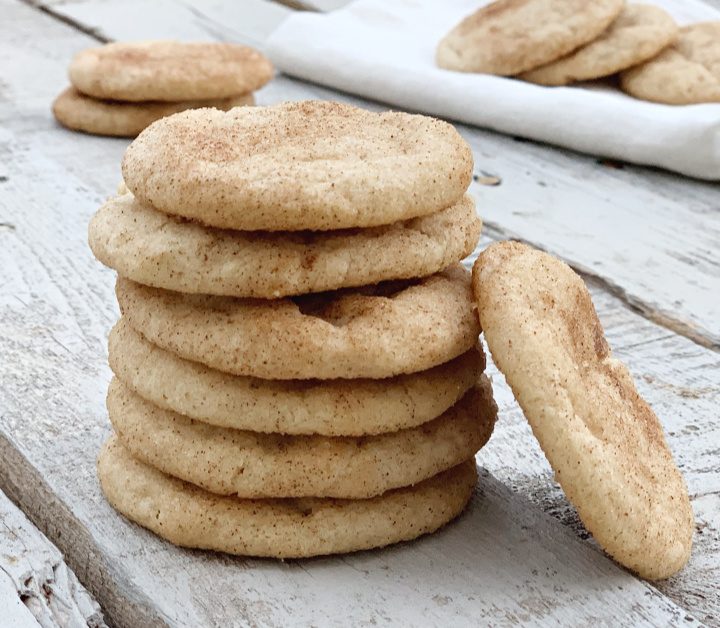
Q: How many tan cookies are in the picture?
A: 12